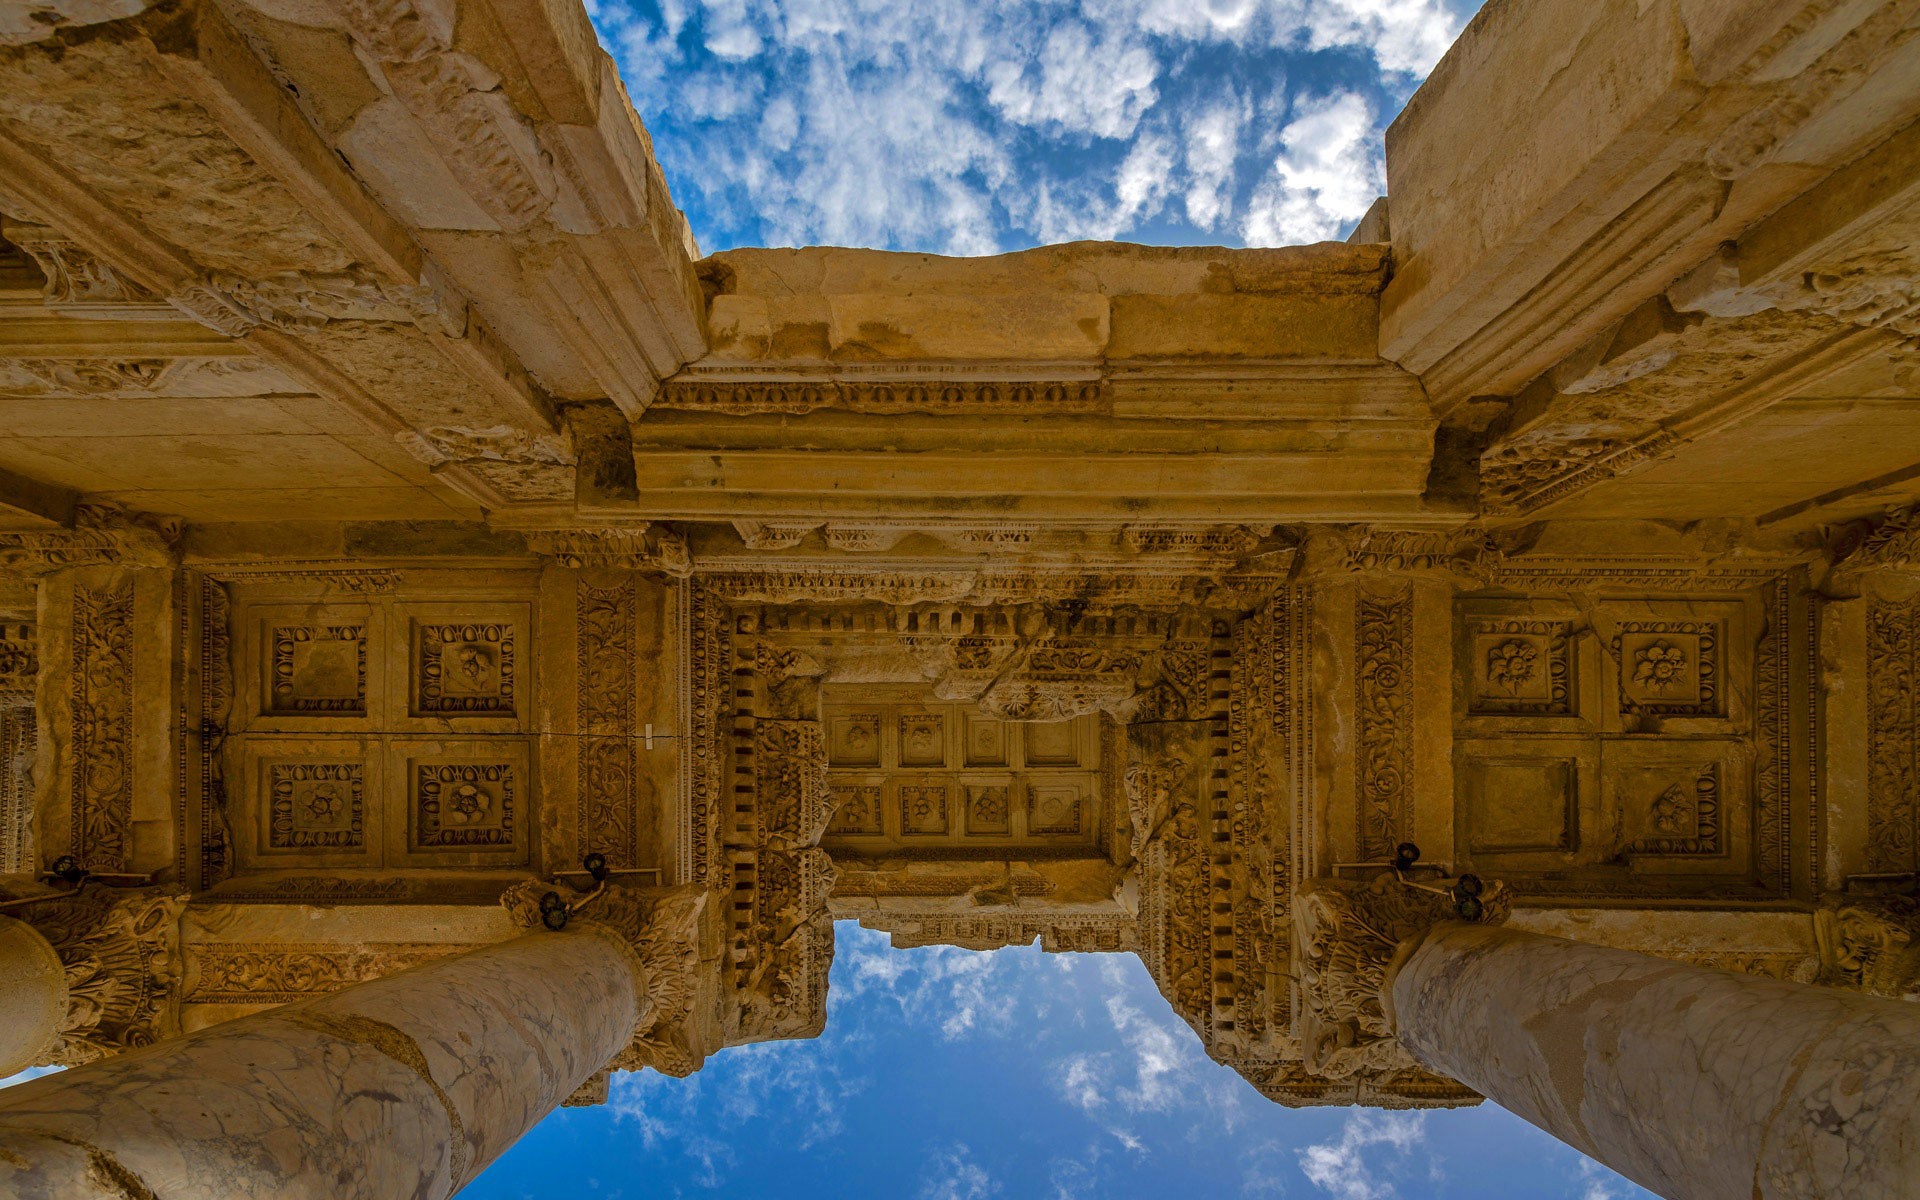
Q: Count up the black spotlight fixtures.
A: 7